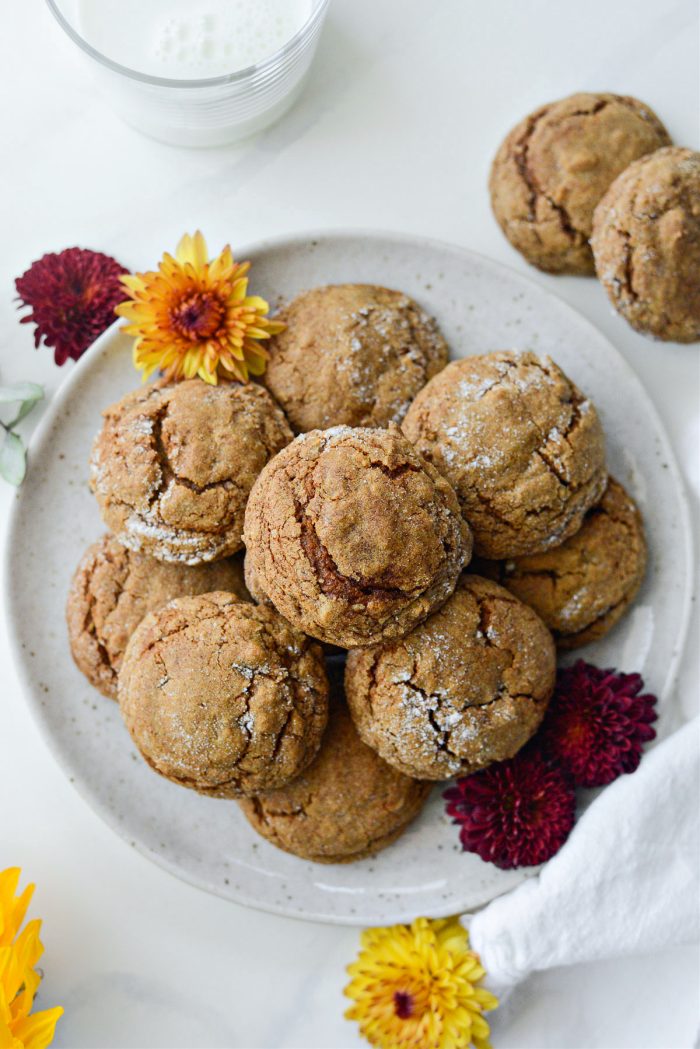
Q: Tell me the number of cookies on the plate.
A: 9